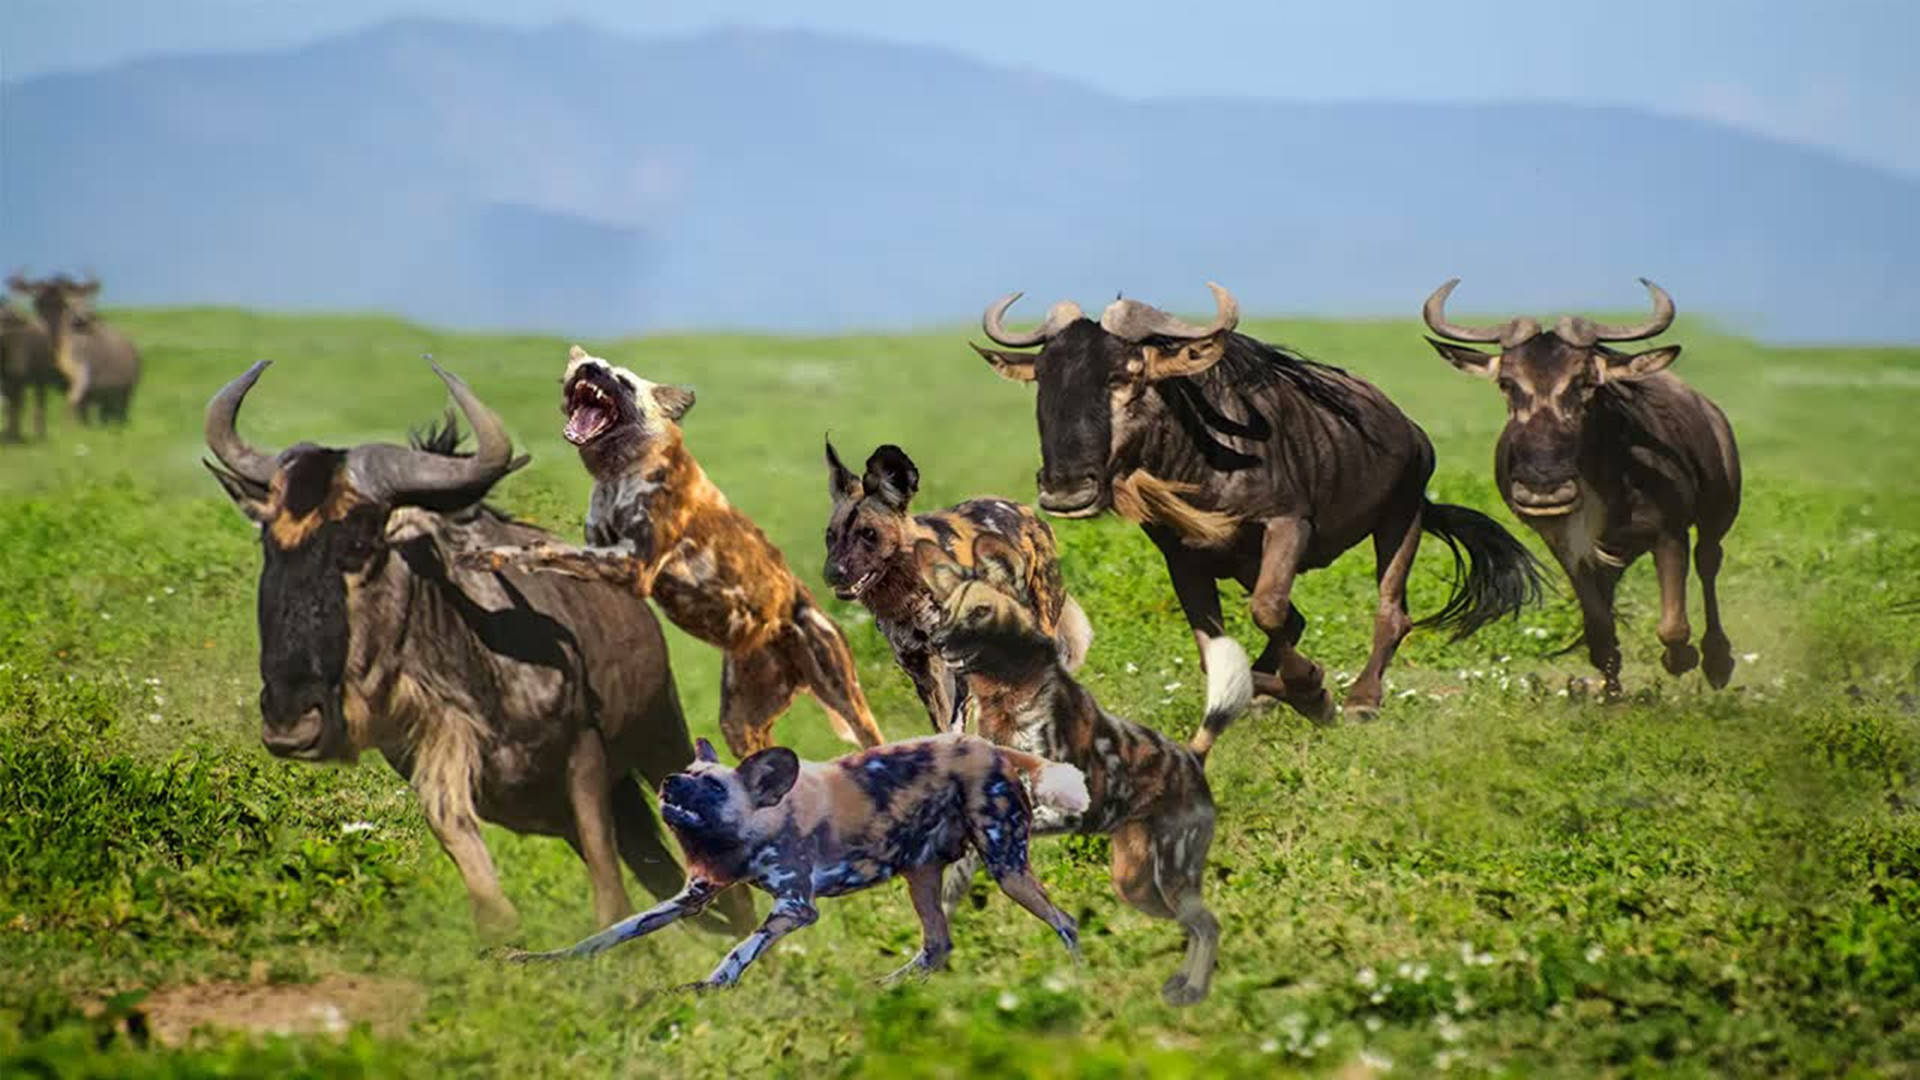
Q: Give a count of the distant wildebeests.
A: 2